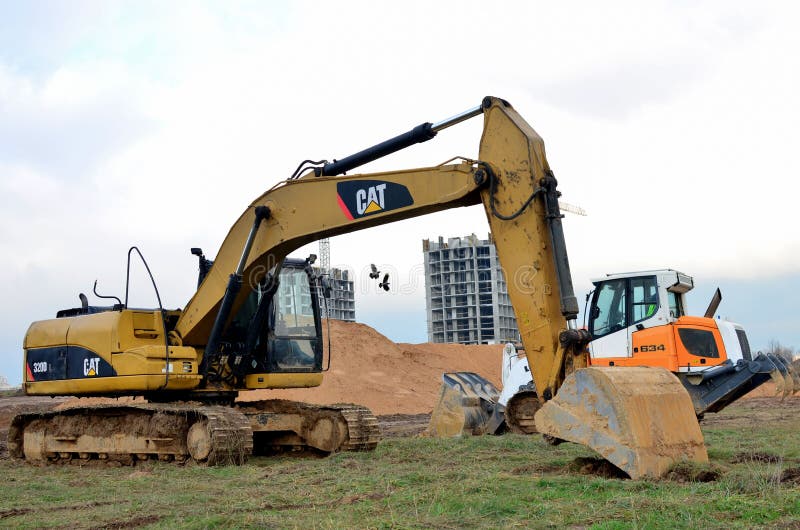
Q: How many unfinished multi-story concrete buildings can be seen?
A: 2